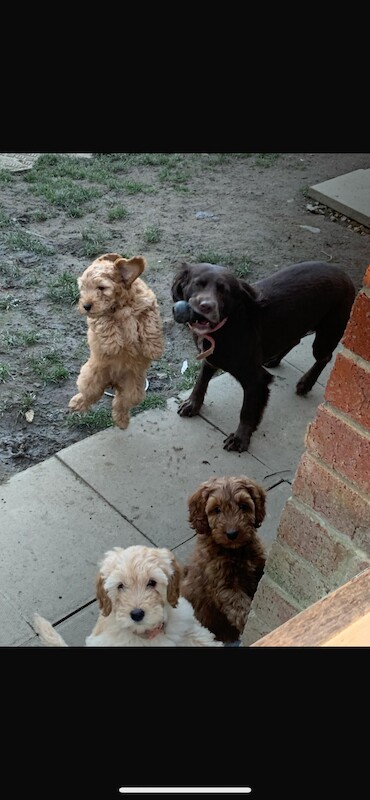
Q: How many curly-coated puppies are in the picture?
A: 3